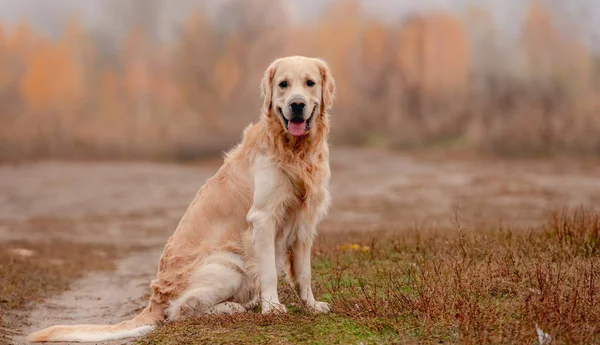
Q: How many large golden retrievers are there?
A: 1